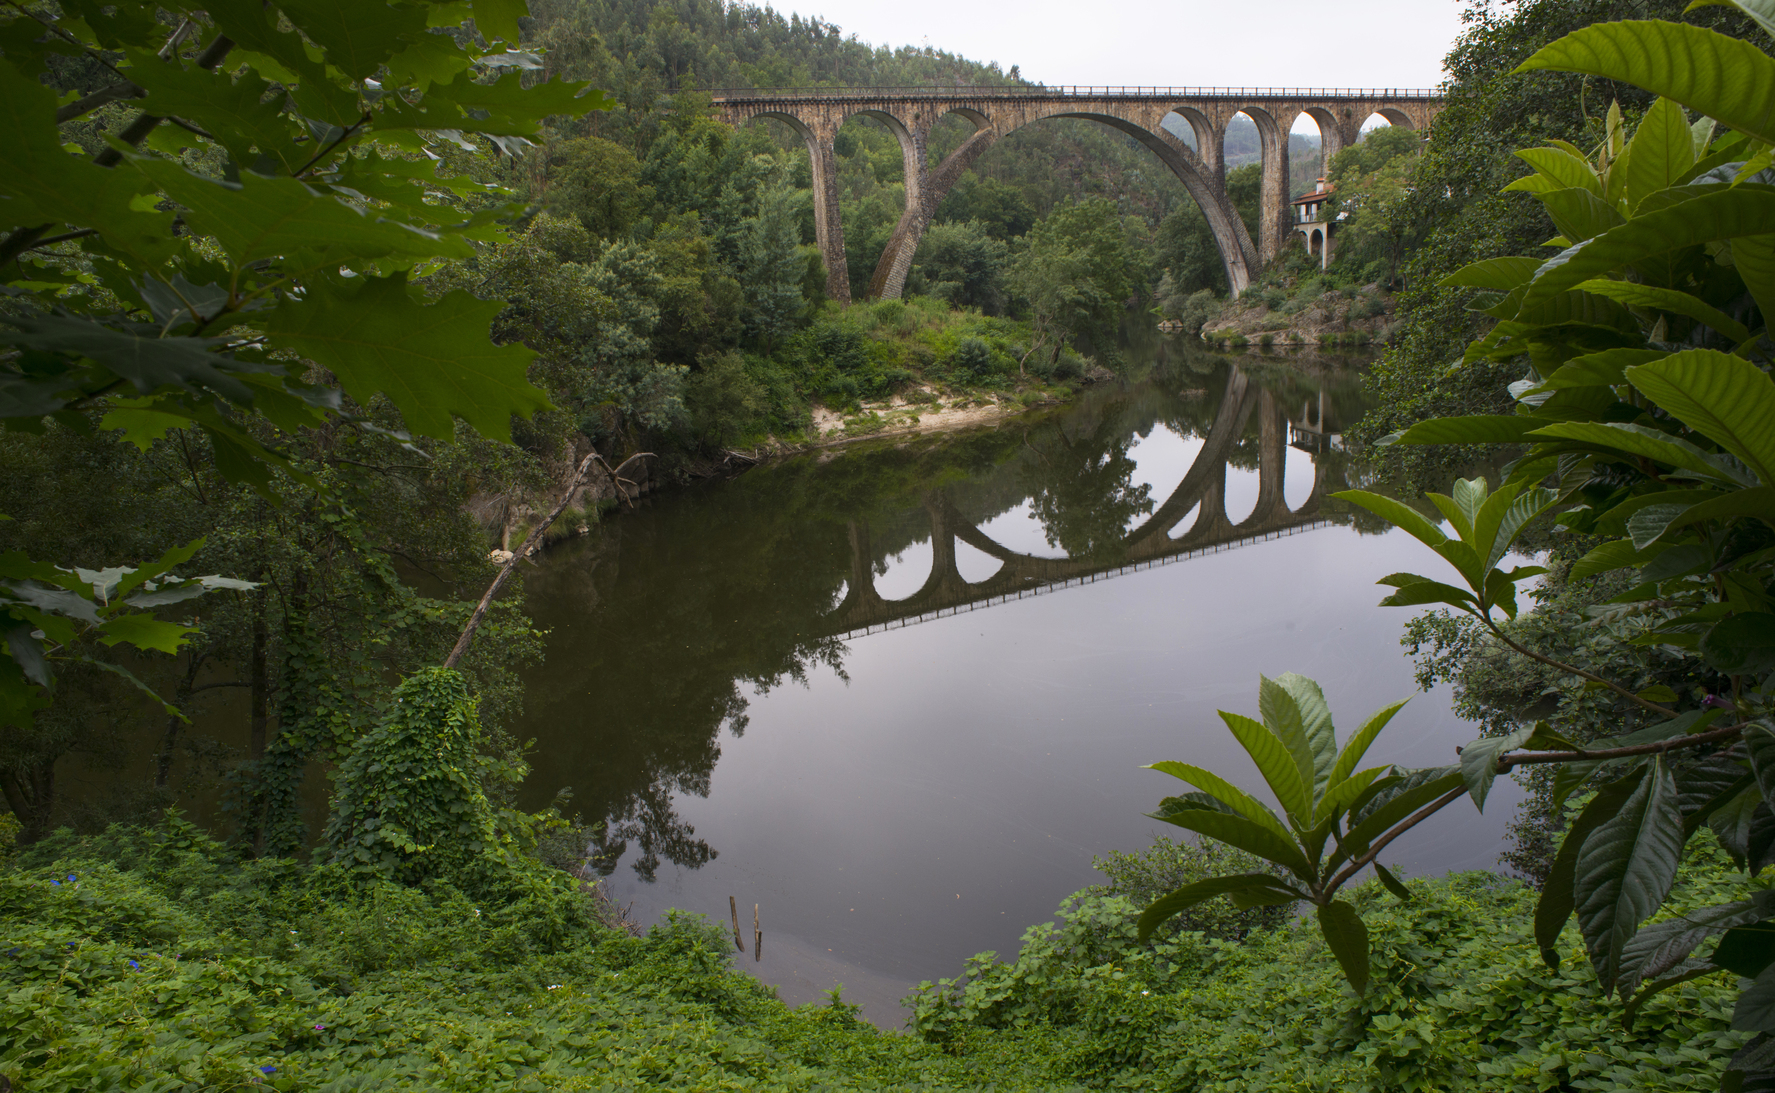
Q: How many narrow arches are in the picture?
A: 7